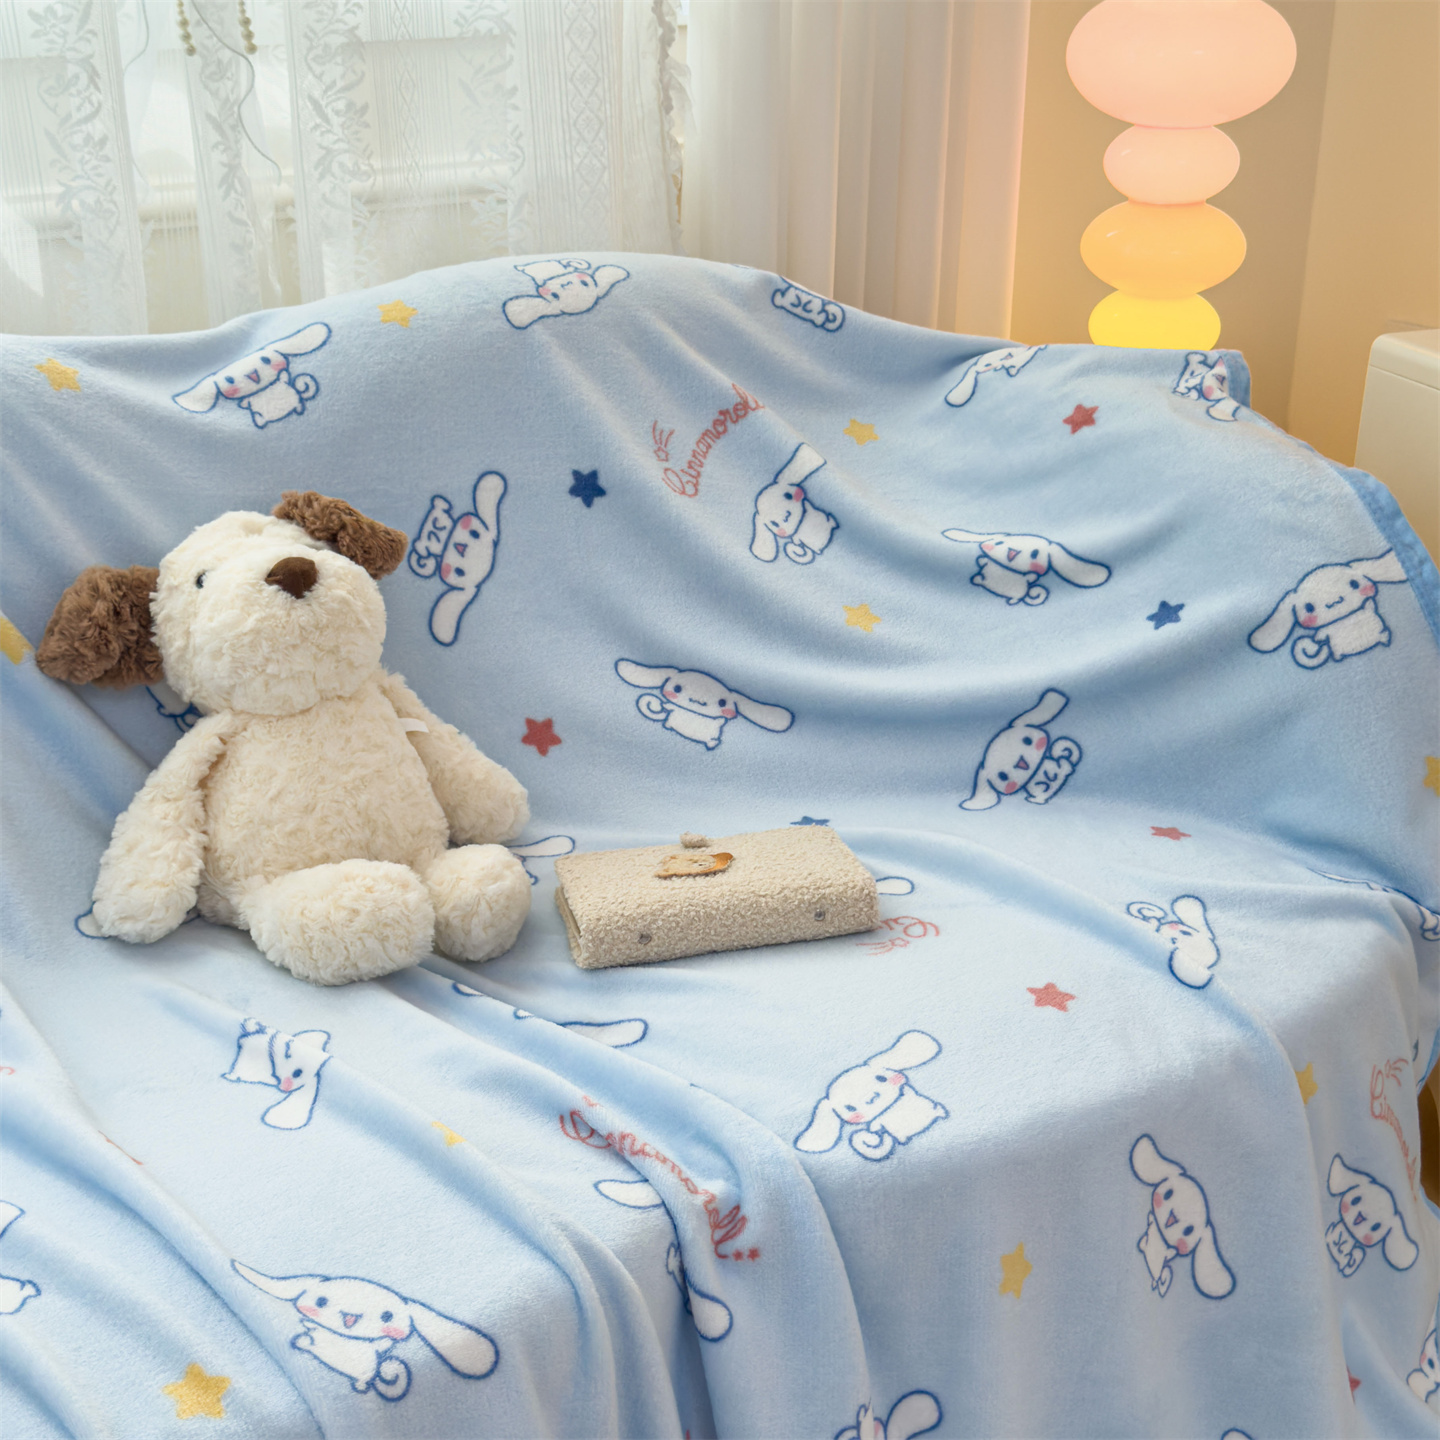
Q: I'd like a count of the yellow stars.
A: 10